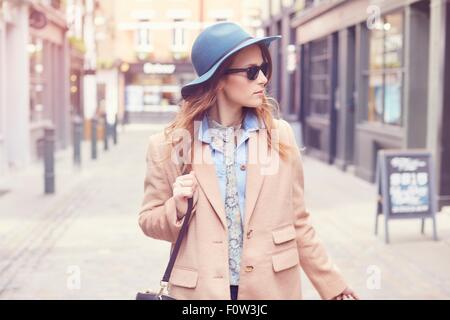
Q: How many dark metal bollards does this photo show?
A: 5